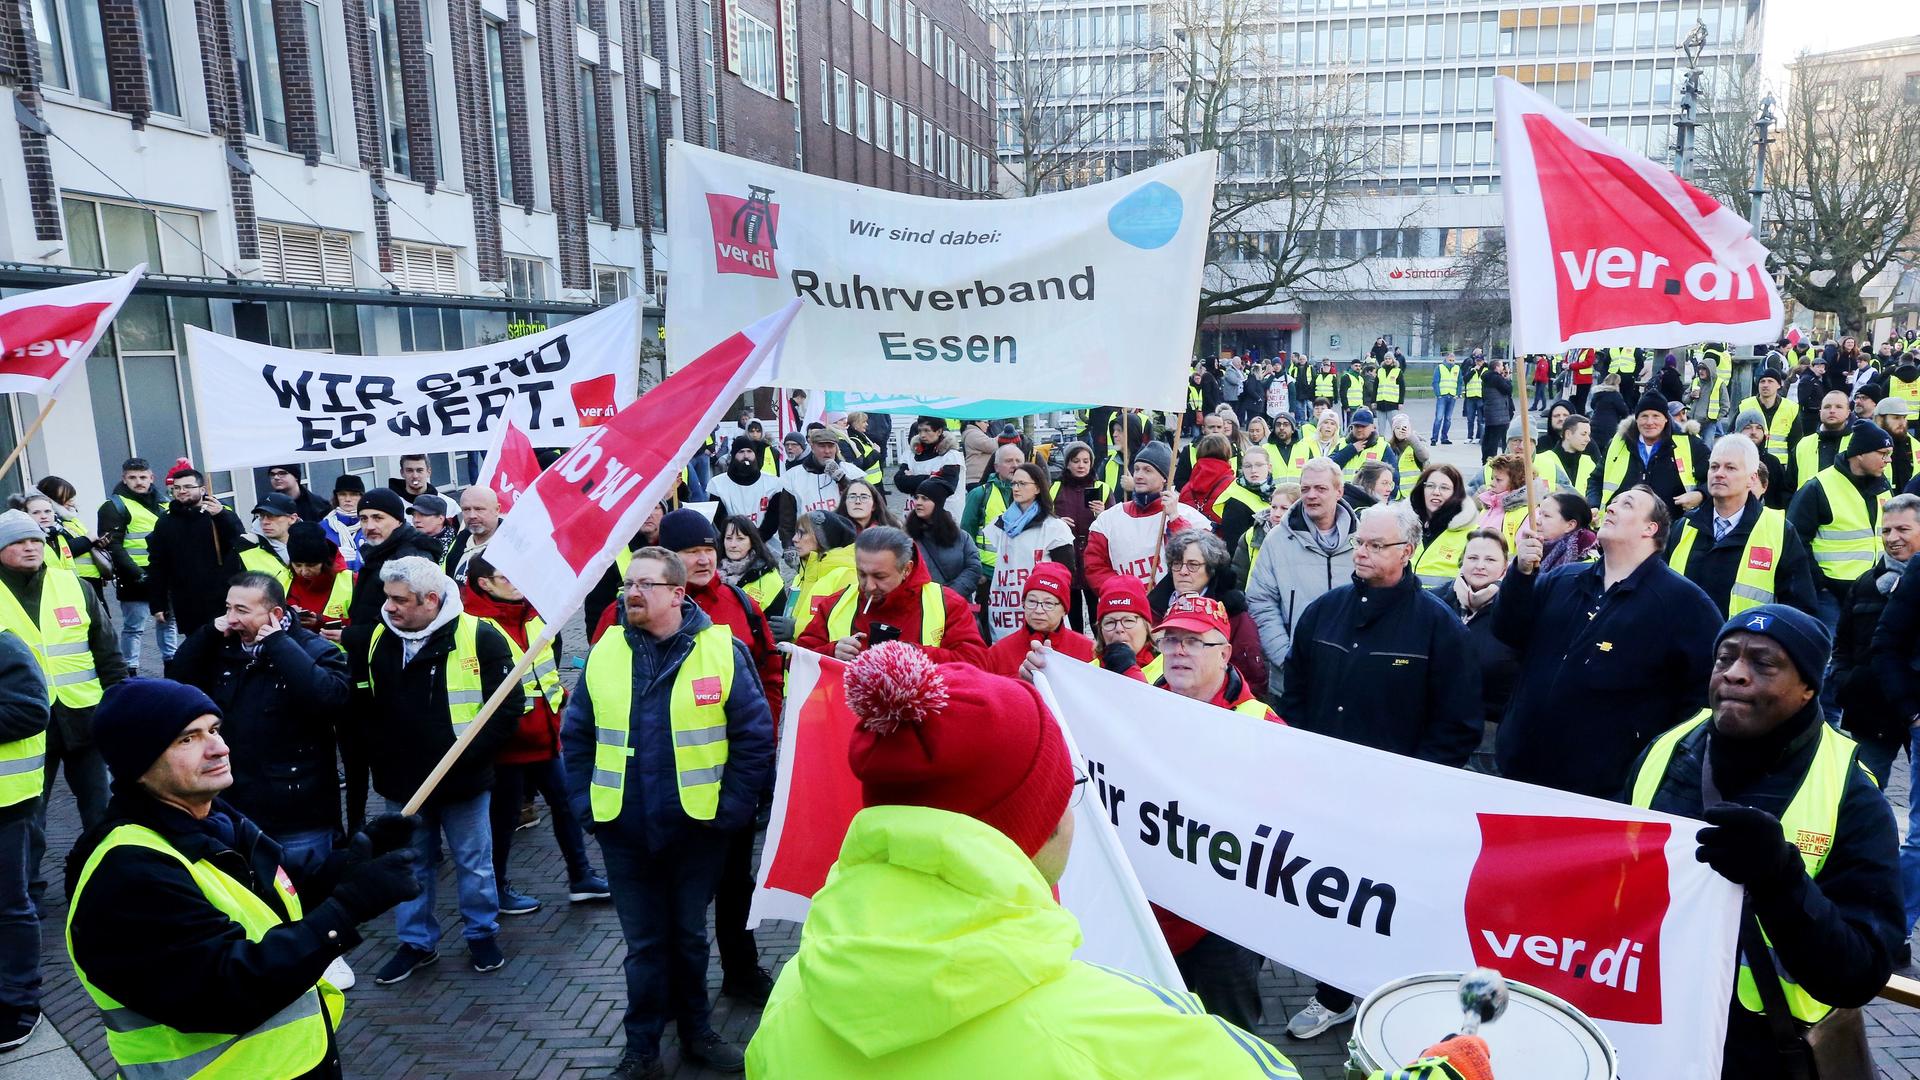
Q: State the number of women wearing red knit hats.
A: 2